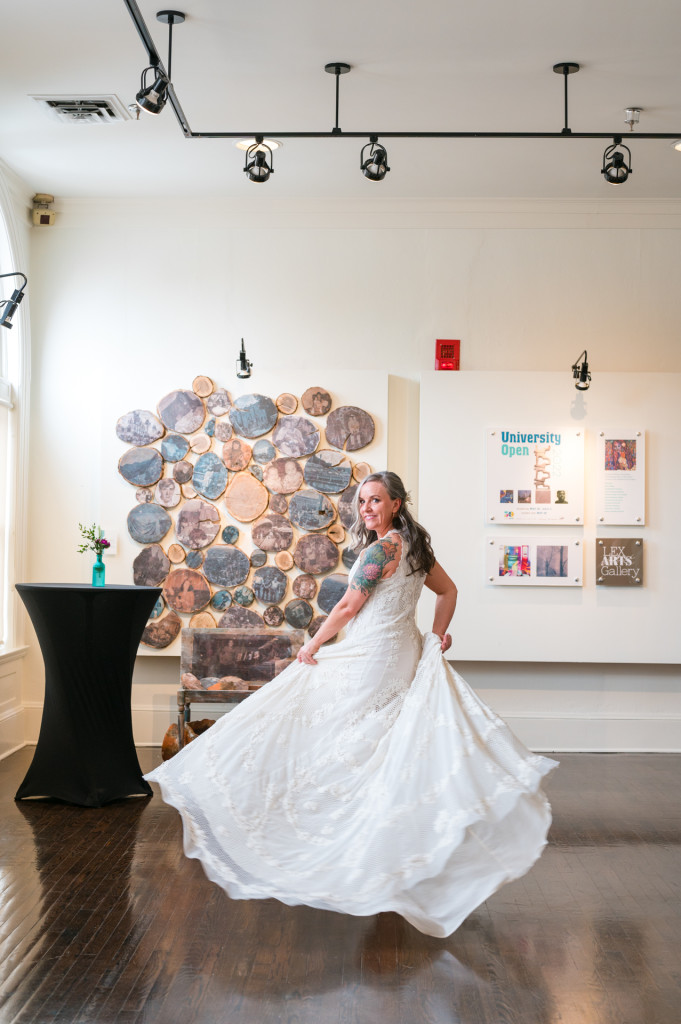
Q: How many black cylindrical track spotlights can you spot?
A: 4